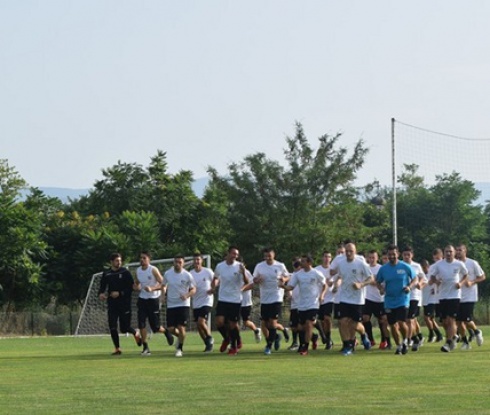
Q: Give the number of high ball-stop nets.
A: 1